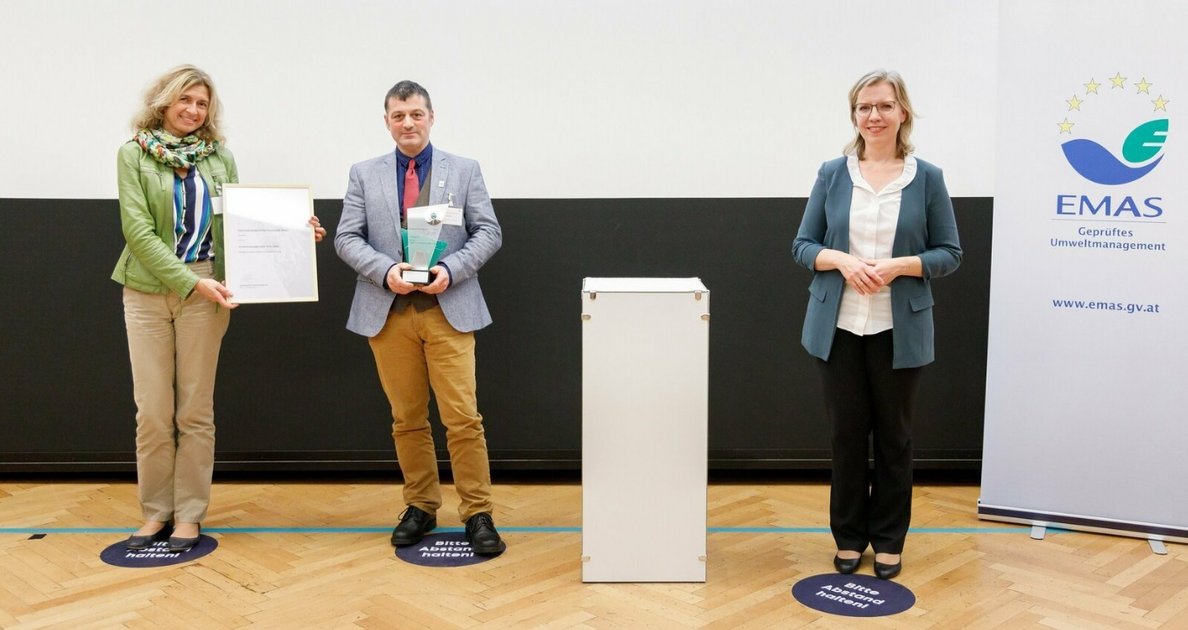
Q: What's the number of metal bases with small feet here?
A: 1